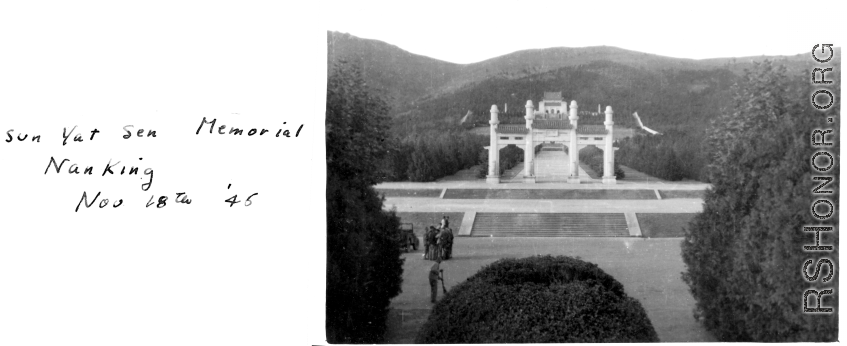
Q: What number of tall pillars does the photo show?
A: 4